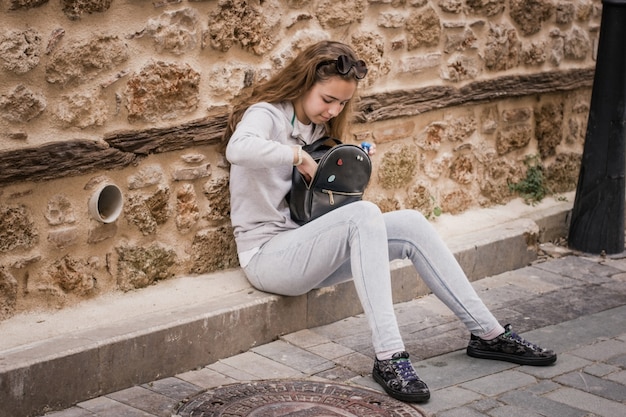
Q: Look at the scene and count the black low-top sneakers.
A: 2